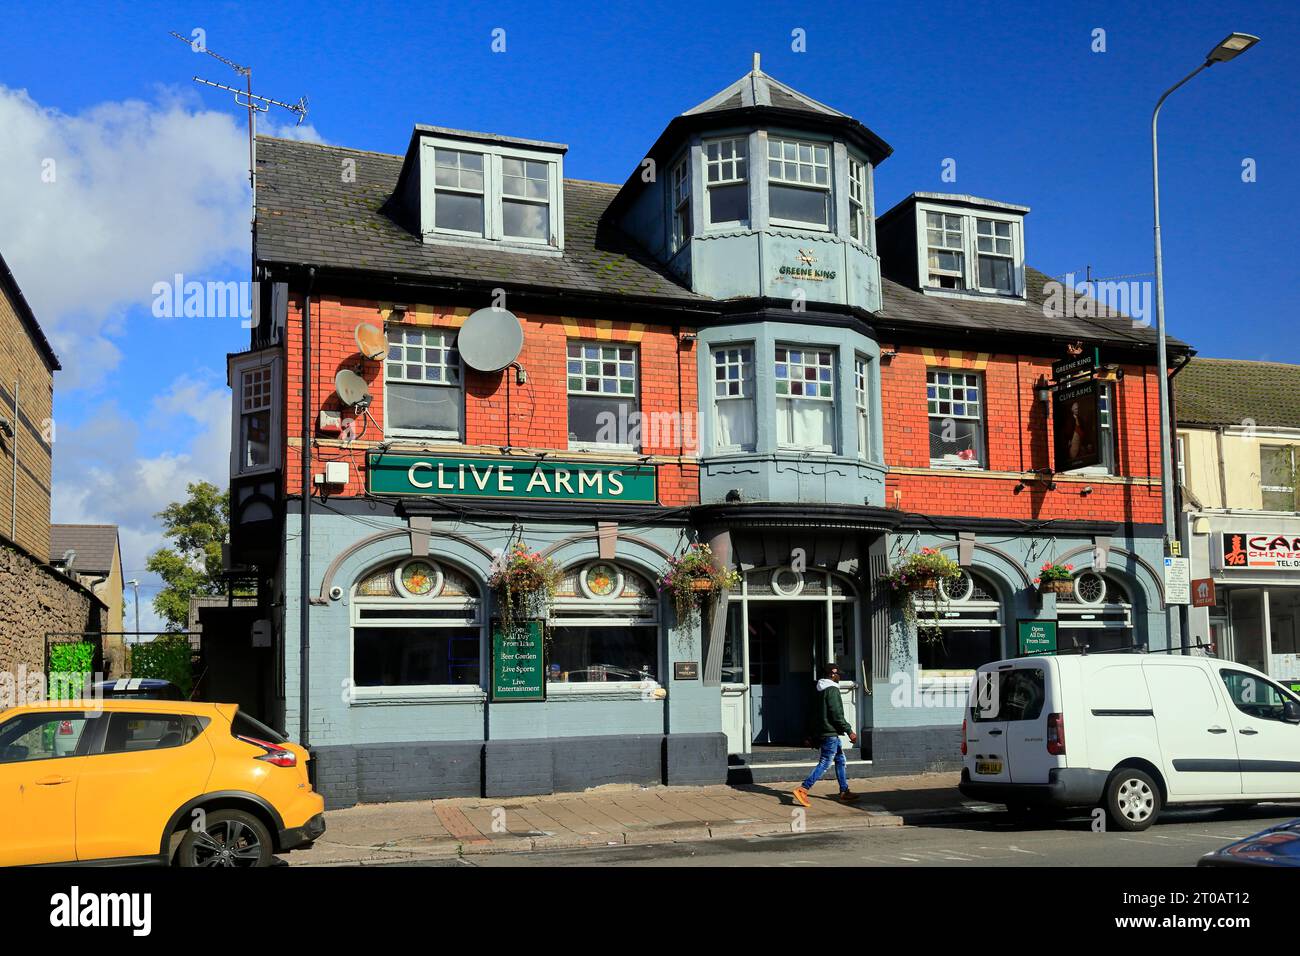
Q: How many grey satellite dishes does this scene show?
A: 2